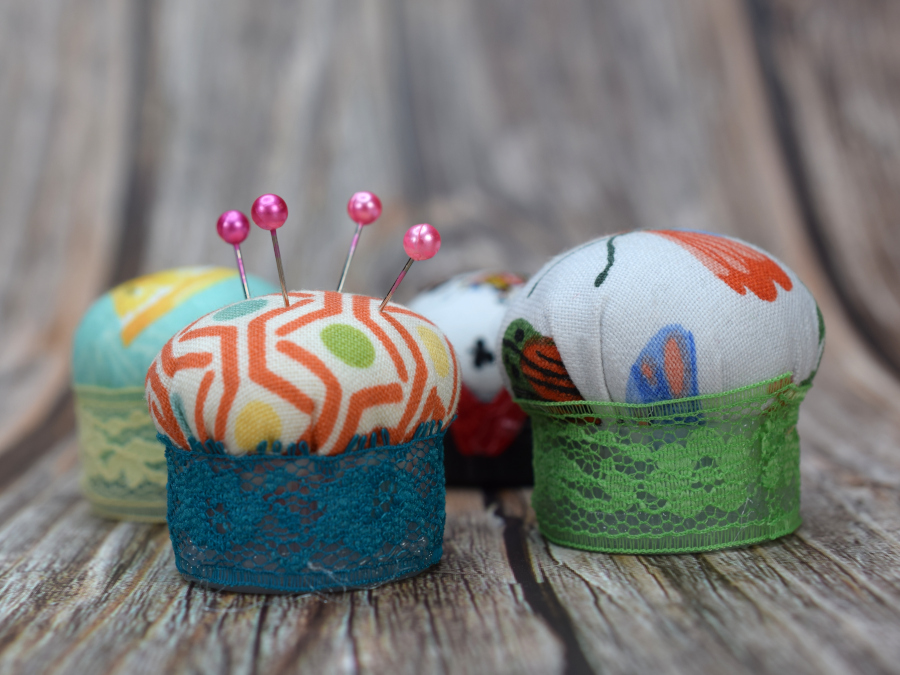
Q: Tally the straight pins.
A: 4